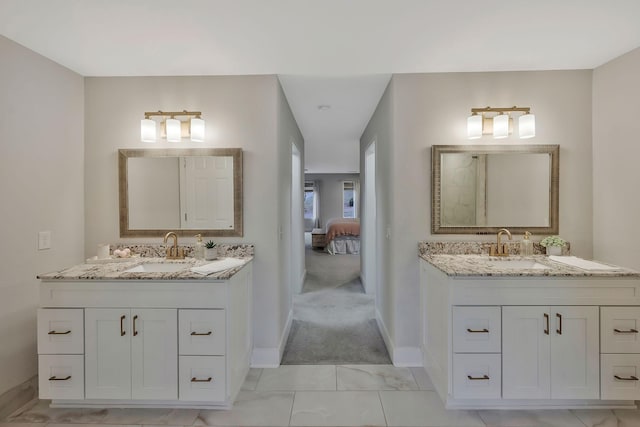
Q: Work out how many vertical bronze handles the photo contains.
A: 4